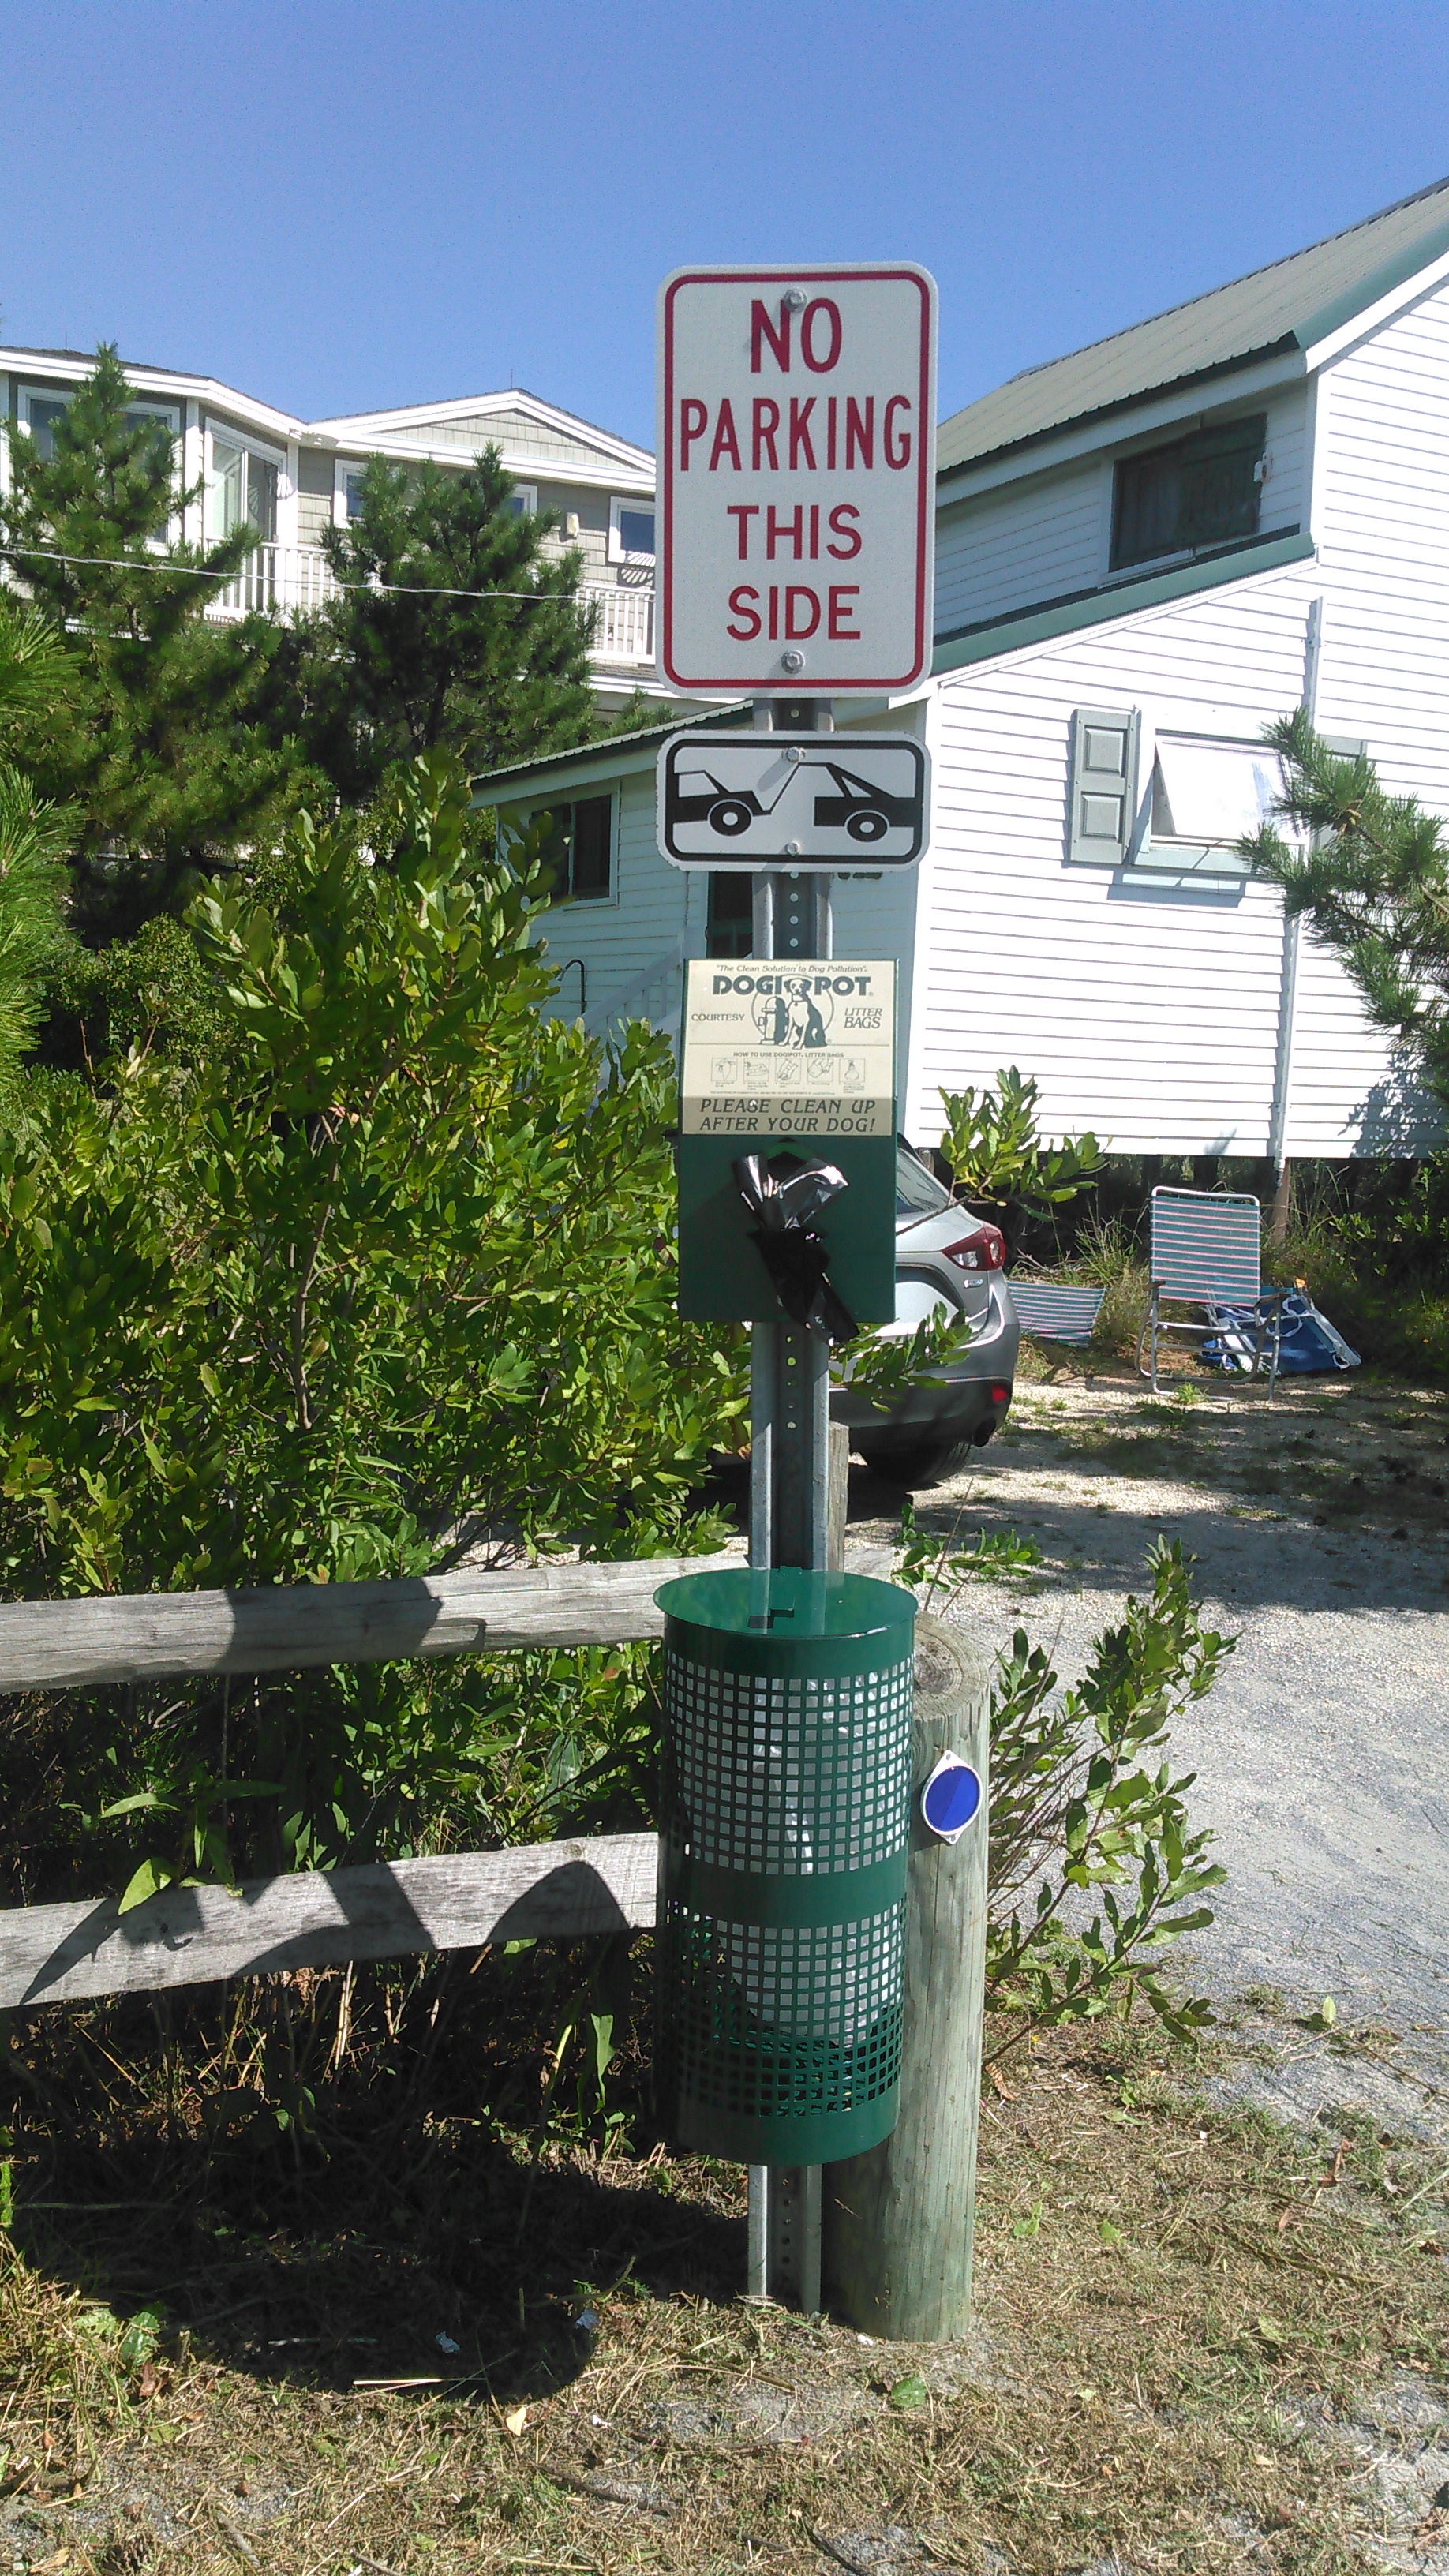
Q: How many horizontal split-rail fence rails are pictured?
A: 2